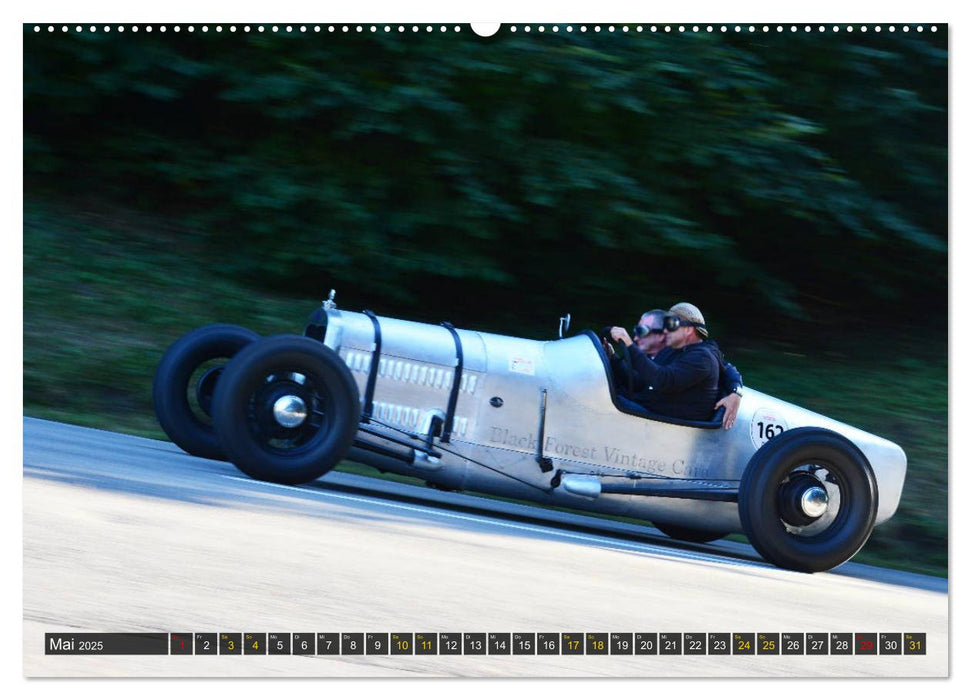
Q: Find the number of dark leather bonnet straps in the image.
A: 2